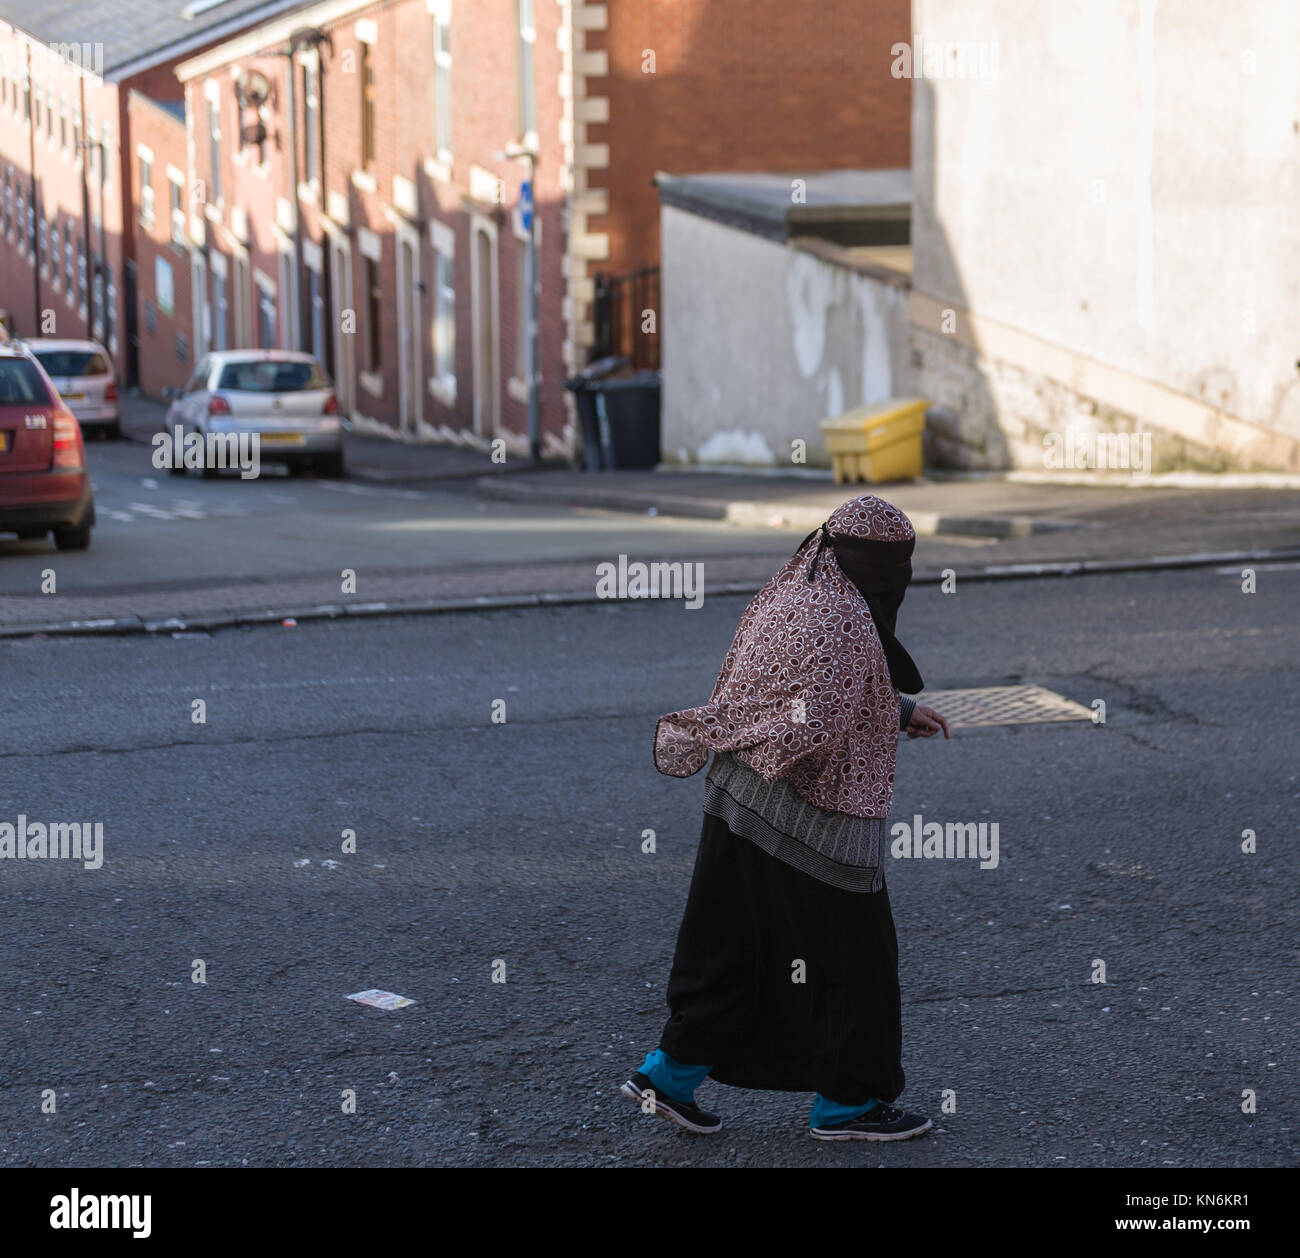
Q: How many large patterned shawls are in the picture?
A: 1